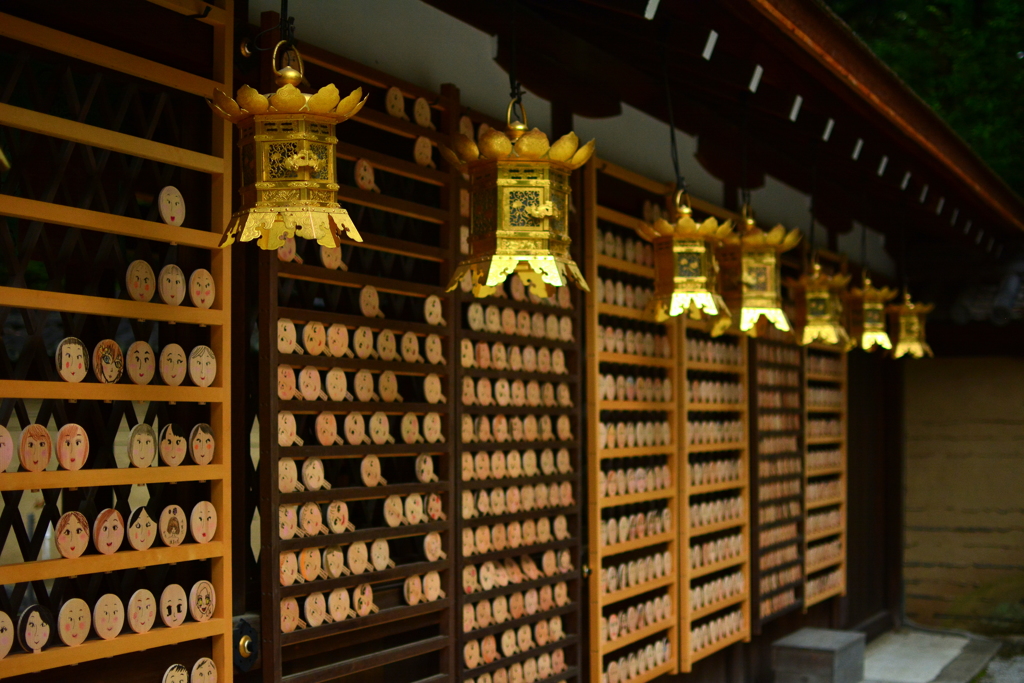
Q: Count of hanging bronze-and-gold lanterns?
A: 7